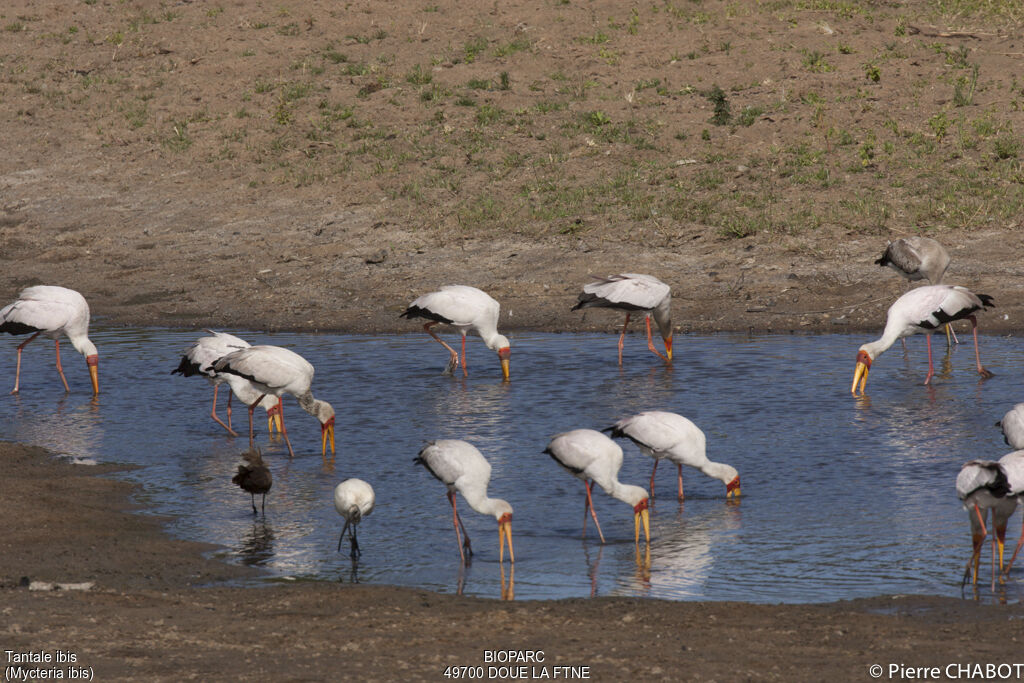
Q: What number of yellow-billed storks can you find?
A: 13